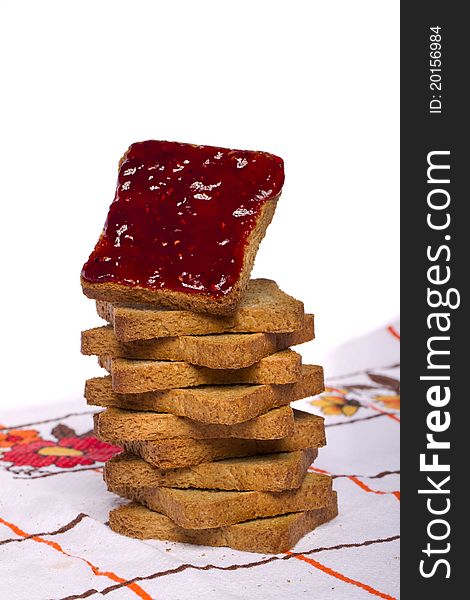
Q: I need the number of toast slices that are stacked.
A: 10